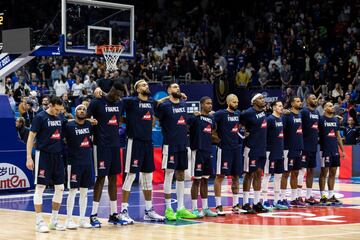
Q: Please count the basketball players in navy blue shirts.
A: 12